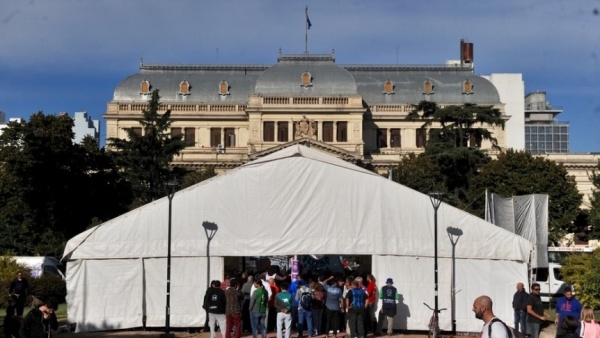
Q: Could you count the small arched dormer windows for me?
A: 7